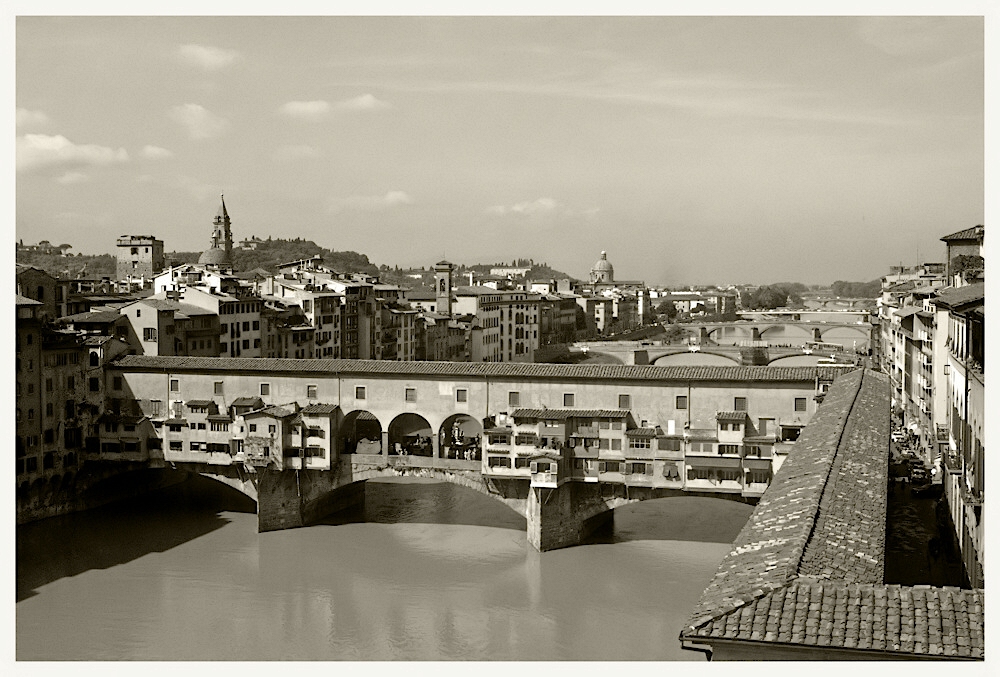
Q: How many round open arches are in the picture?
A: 3